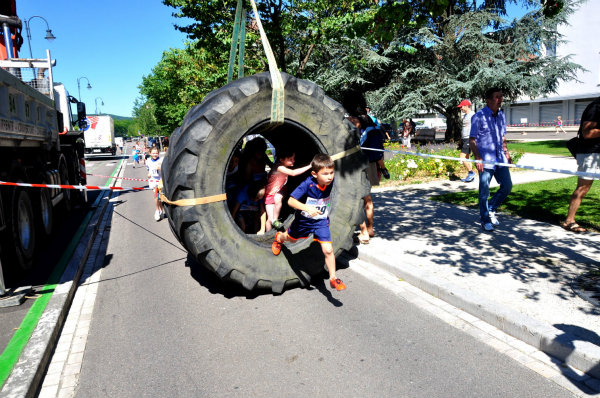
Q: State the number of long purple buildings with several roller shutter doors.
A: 0